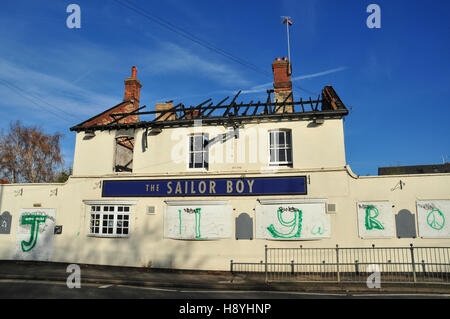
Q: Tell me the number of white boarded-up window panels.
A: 5